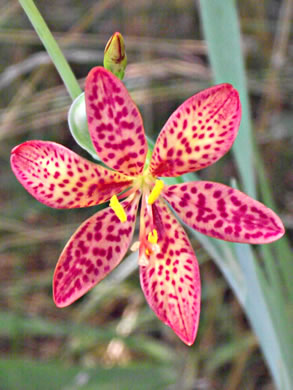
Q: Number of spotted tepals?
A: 6